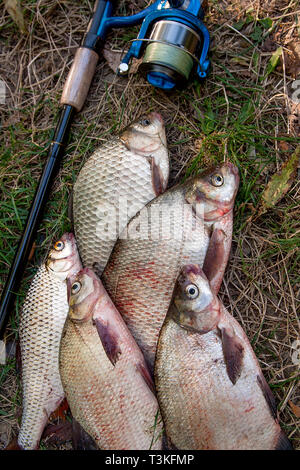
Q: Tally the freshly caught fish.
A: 5